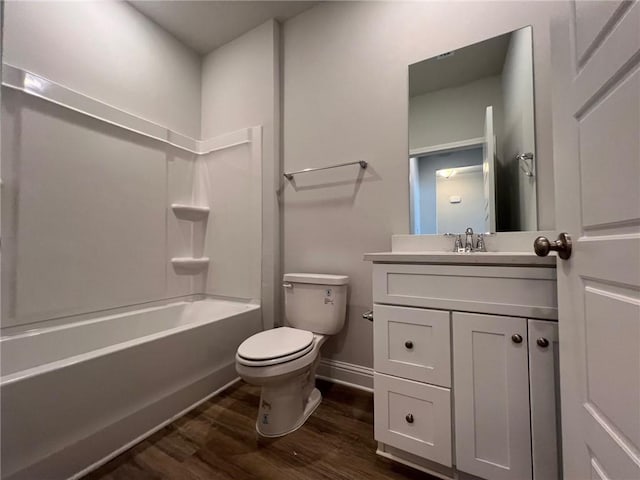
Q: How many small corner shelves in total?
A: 2